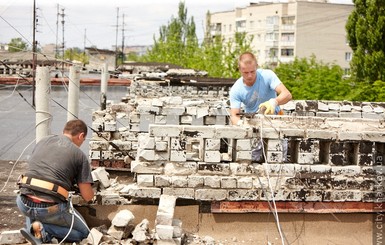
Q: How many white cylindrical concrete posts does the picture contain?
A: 3